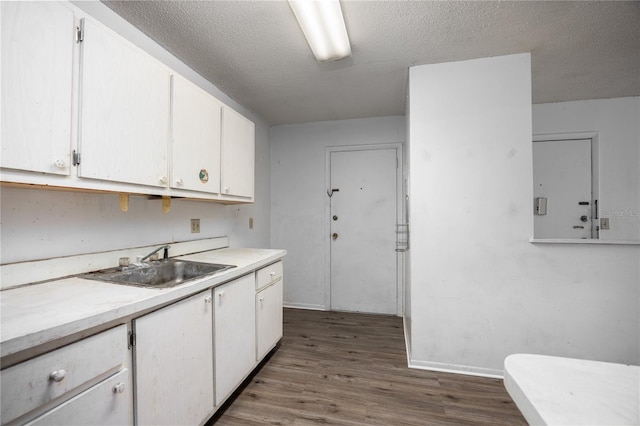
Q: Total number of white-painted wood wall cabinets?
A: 4